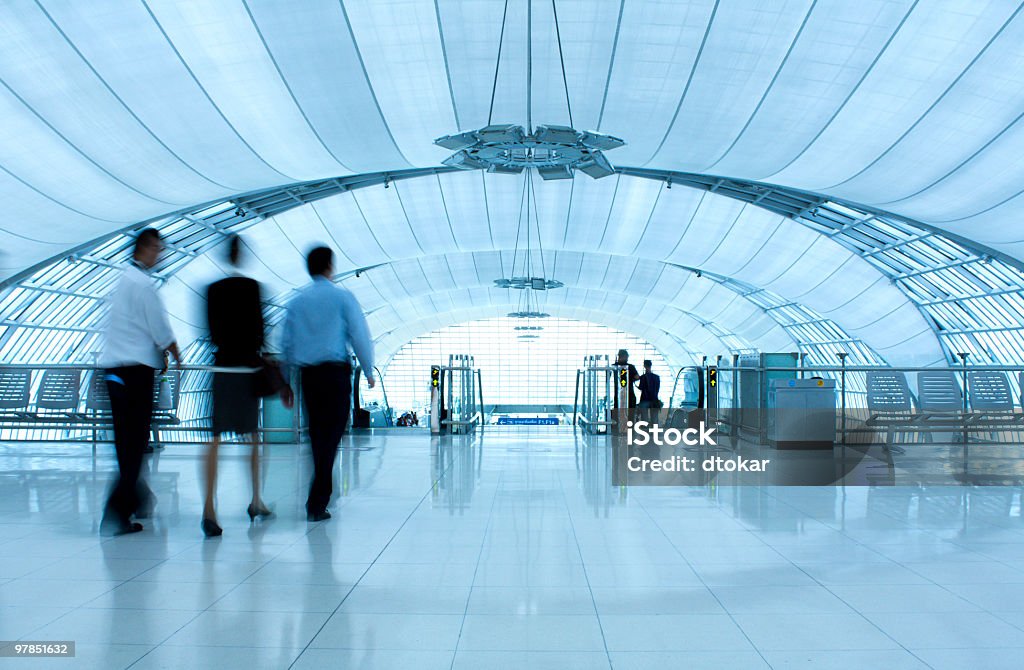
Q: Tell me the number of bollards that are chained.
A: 0